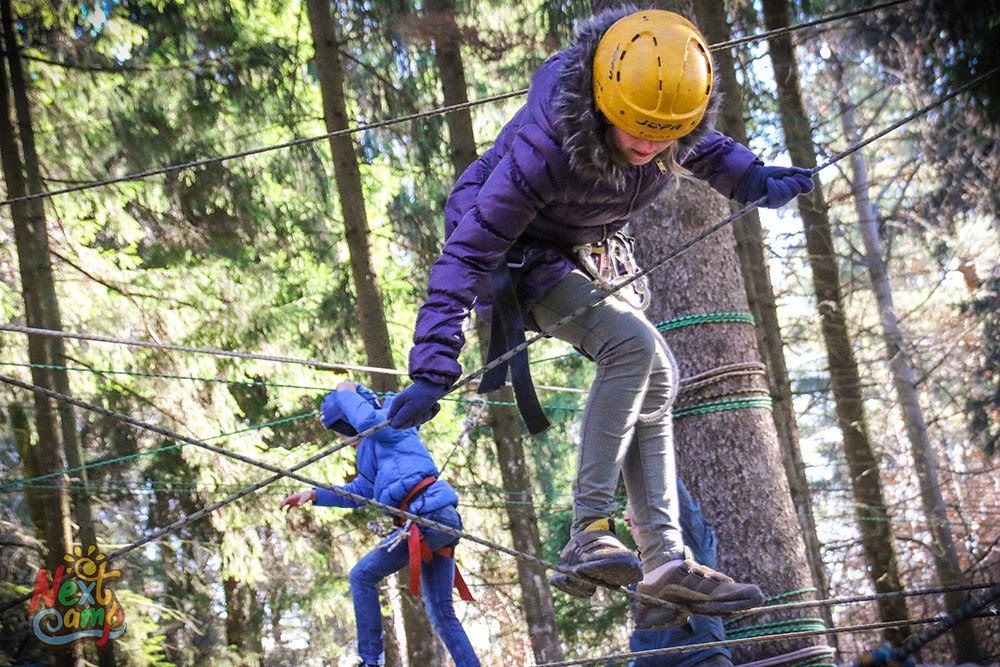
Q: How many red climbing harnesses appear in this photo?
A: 1